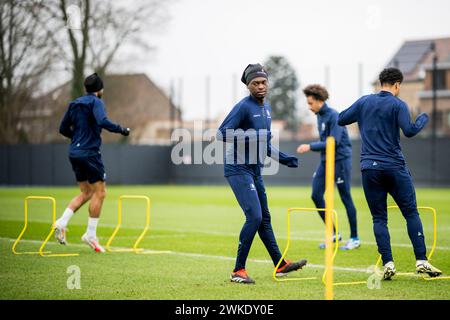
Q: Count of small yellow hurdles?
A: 4